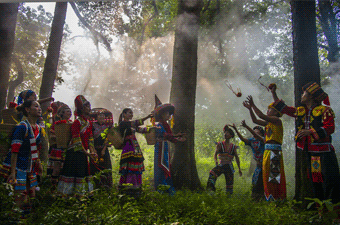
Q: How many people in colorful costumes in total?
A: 11